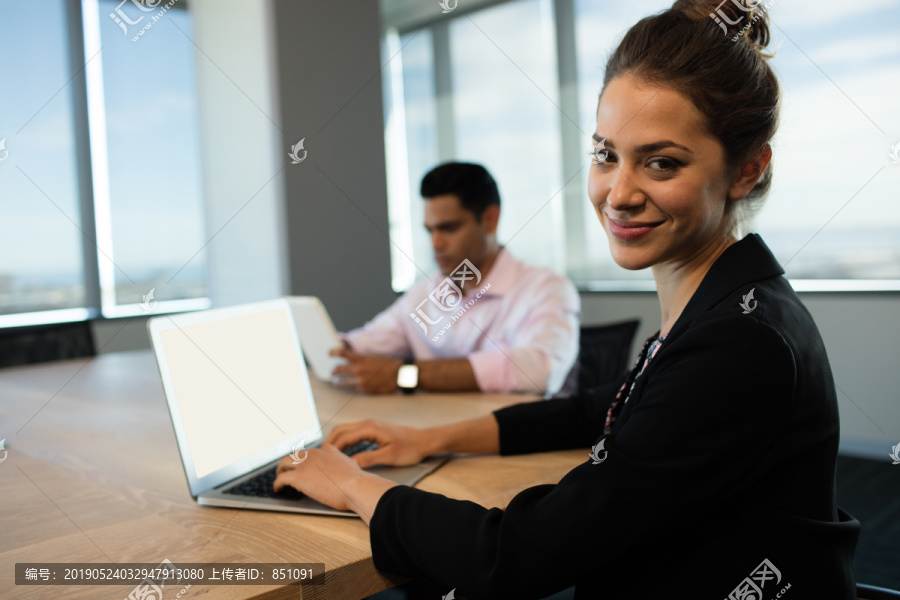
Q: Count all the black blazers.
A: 1